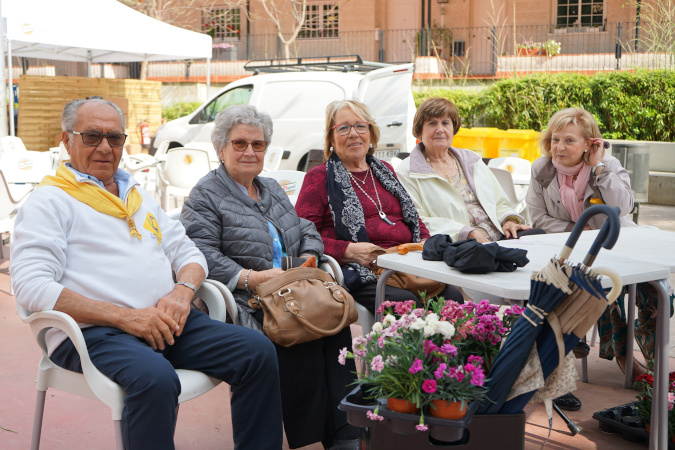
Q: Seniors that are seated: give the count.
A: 5